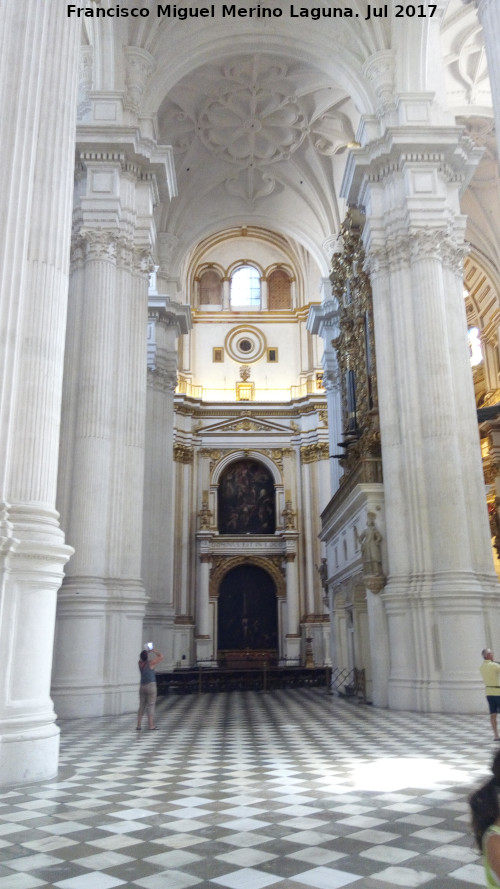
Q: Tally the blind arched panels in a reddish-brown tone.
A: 2